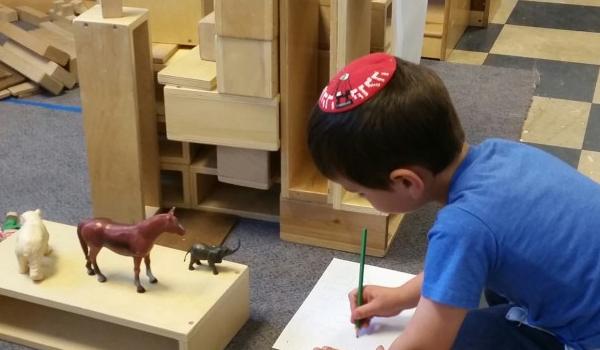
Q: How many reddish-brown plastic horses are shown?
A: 1